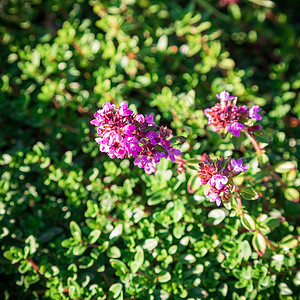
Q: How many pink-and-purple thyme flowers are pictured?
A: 3